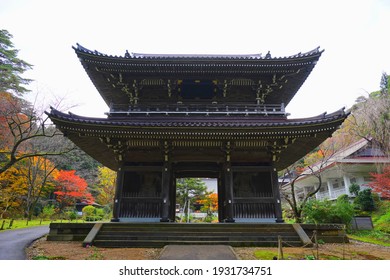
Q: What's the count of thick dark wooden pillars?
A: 4